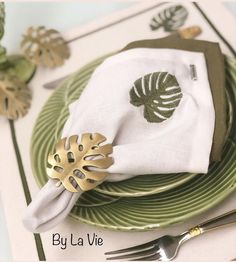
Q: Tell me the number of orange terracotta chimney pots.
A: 0